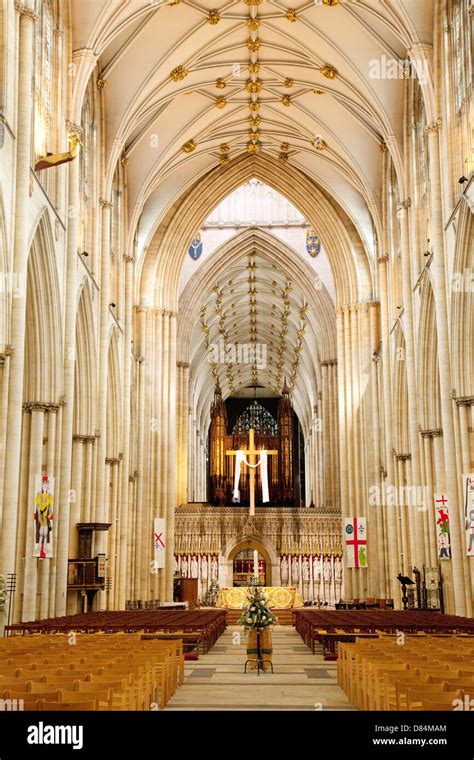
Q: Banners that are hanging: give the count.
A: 5